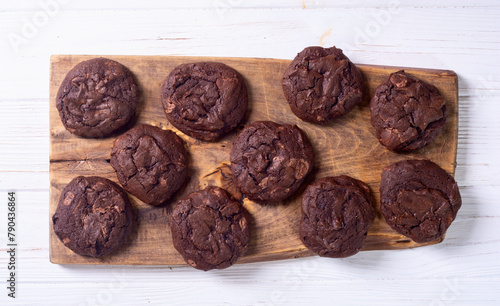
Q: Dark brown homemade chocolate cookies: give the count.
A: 10